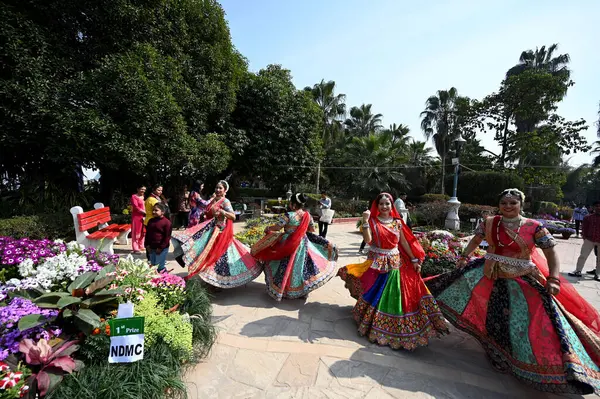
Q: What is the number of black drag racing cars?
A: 0